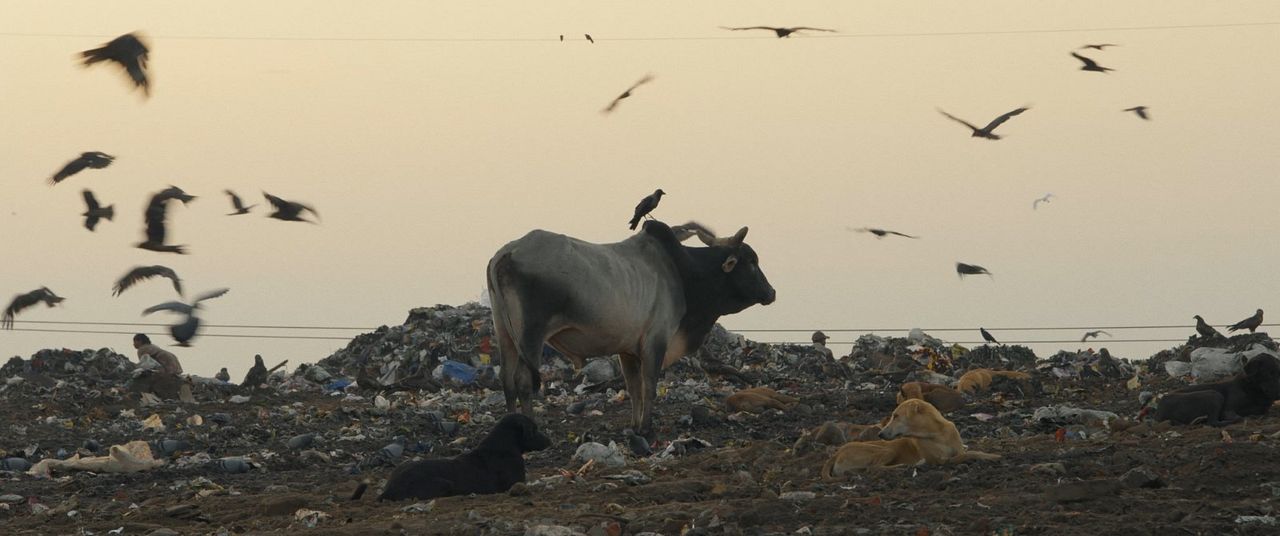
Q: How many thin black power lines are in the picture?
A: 3